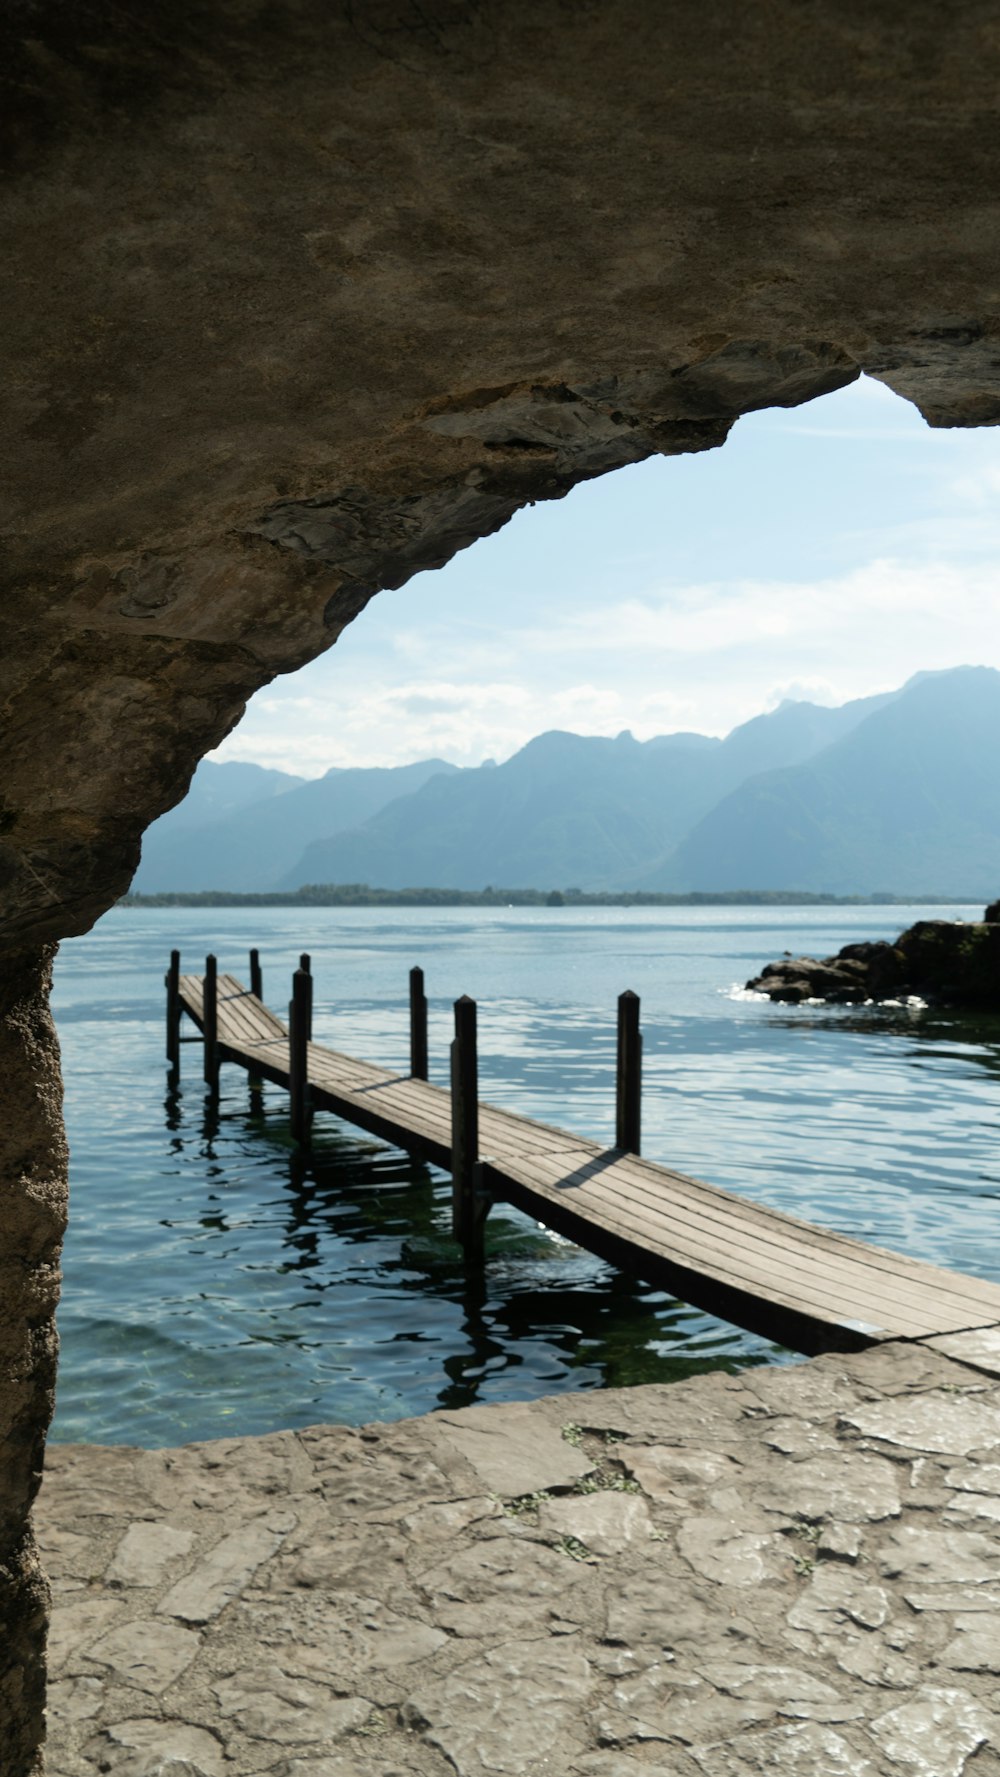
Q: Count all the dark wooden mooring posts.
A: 8